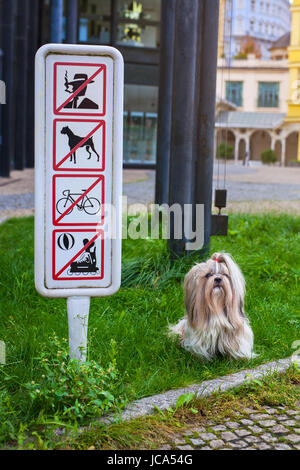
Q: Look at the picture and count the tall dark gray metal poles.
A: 3